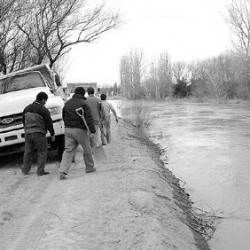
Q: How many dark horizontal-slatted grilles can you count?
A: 1